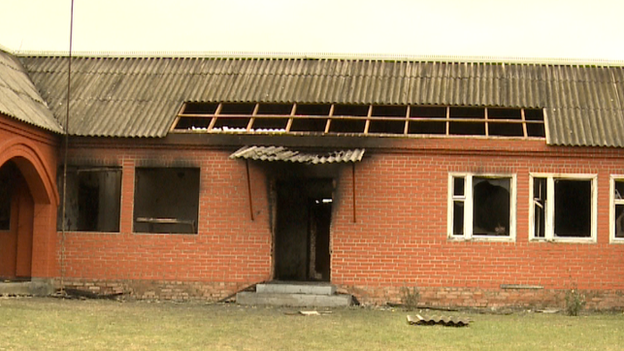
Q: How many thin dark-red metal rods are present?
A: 2